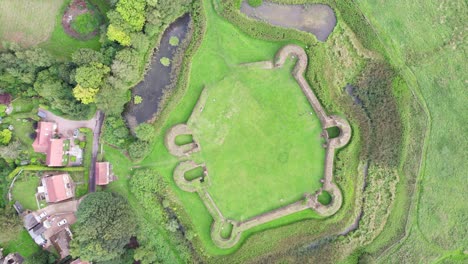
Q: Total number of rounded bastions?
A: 6